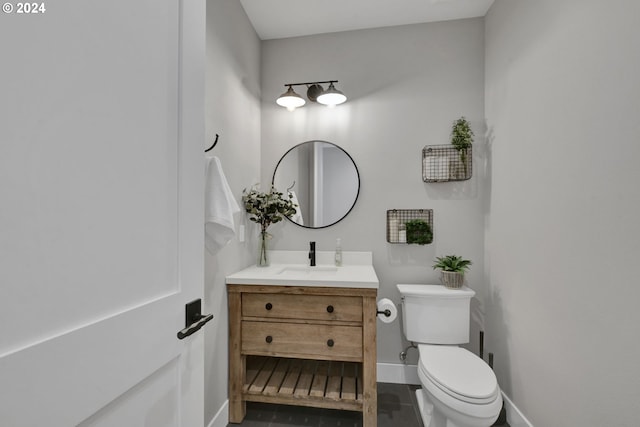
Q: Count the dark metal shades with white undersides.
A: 2